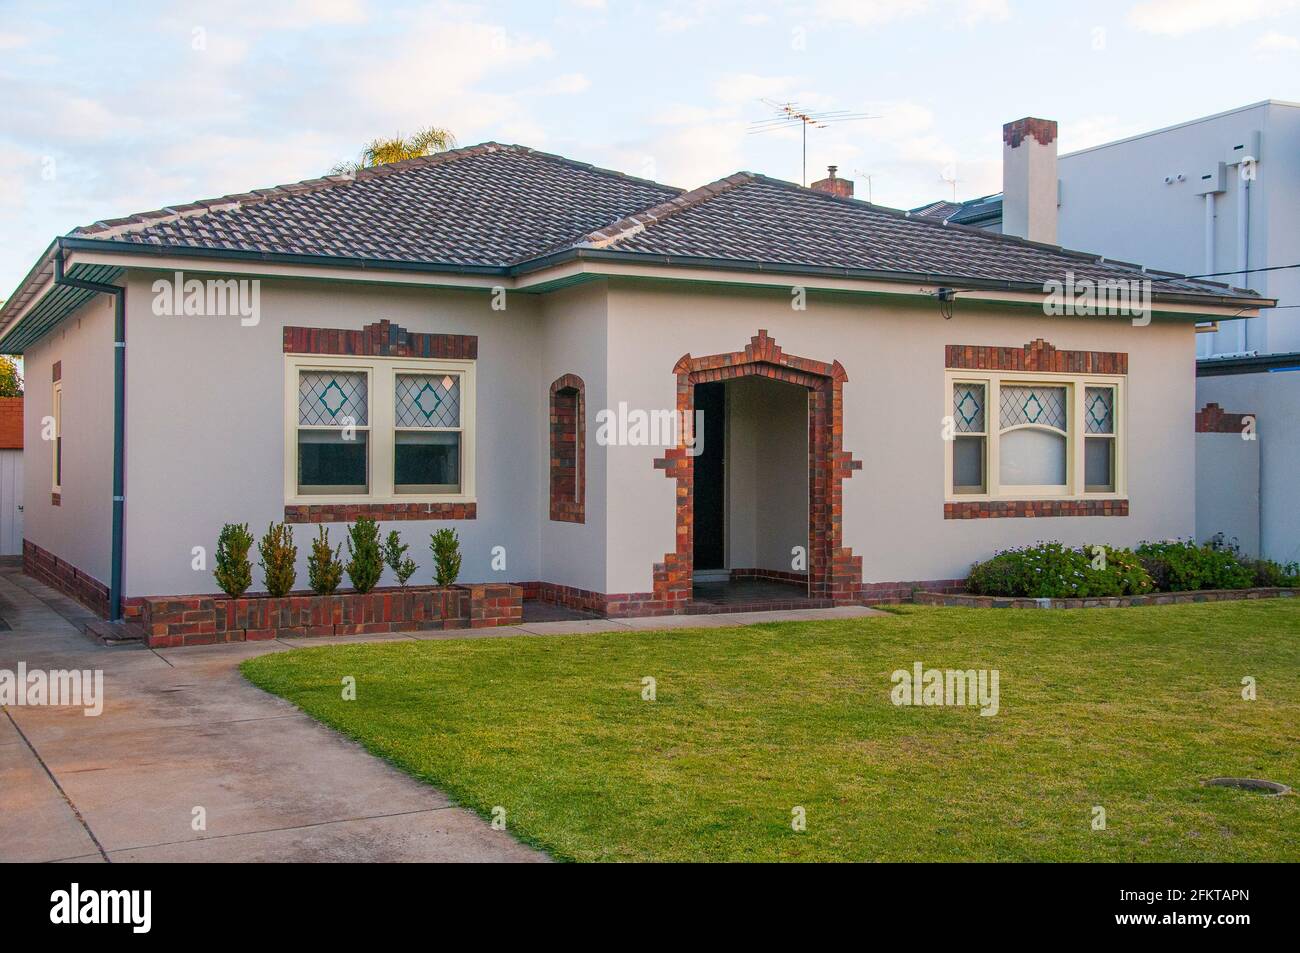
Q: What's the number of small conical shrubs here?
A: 6